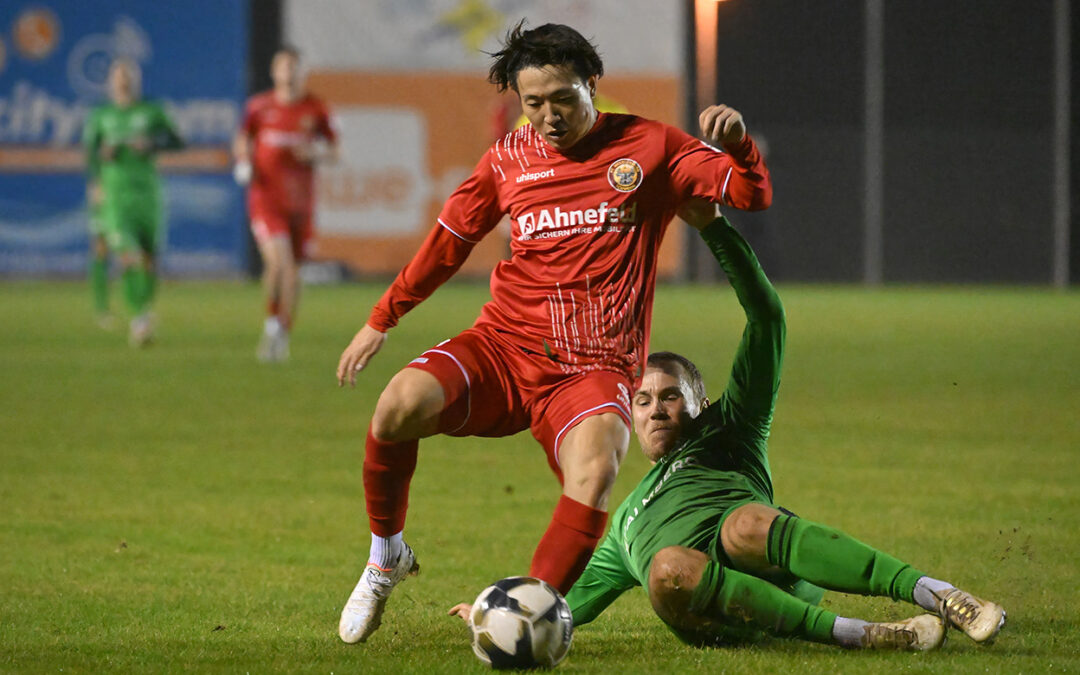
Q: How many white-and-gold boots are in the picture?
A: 2